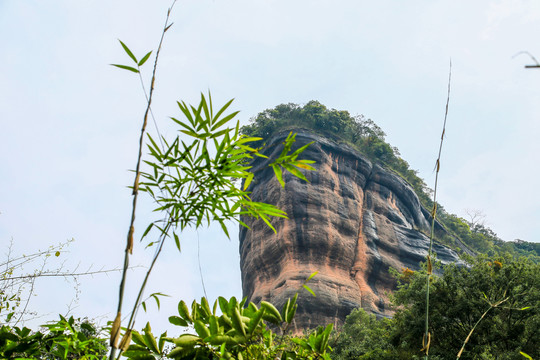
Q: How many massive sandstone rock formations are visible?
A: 1